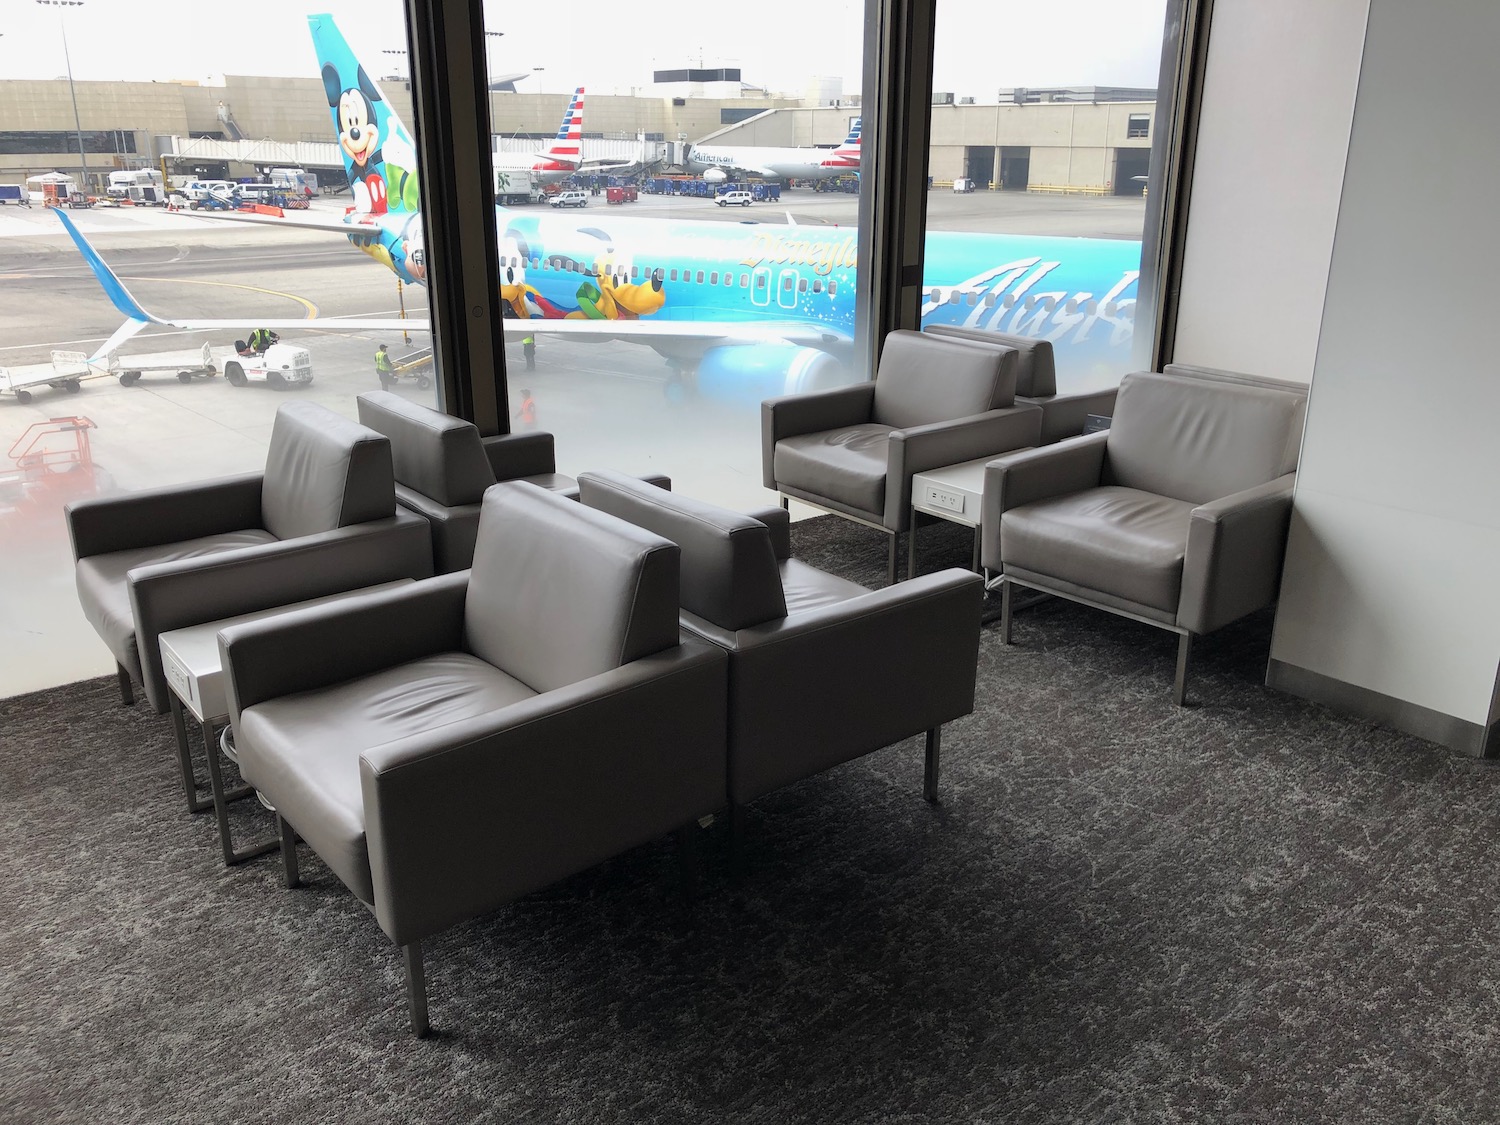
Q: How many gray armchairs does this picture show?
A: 8